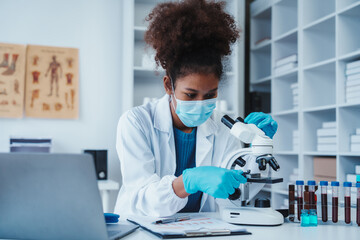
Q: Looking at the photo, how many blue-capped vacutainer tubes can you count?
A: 6